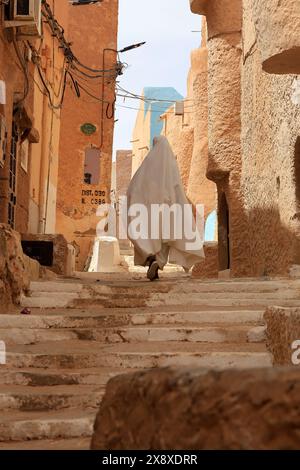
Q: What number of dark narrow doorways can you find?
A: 1